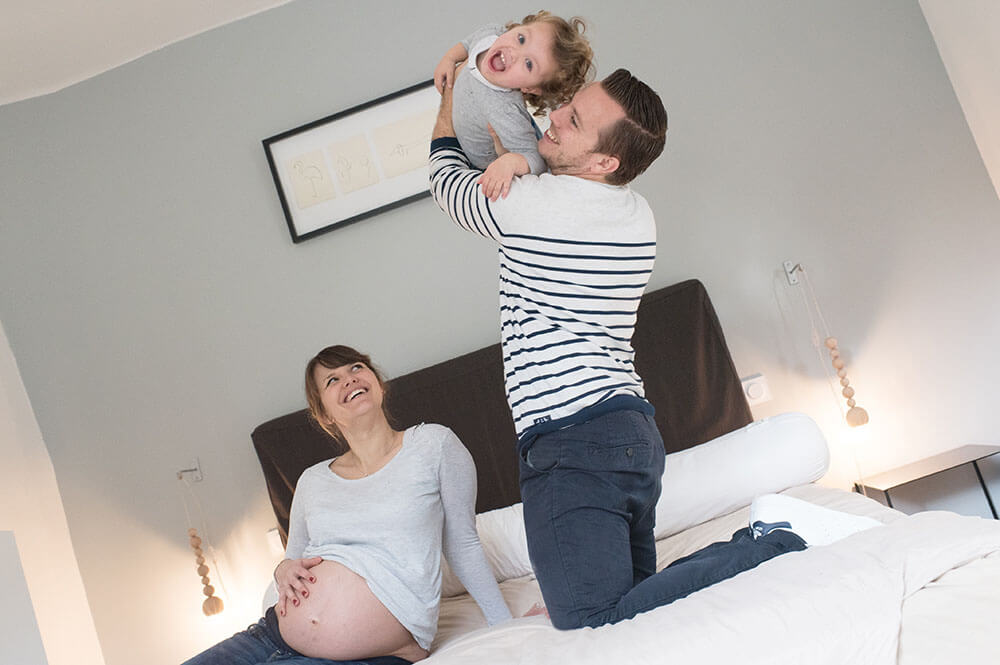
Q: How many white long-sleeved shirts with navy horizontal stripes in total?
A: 1